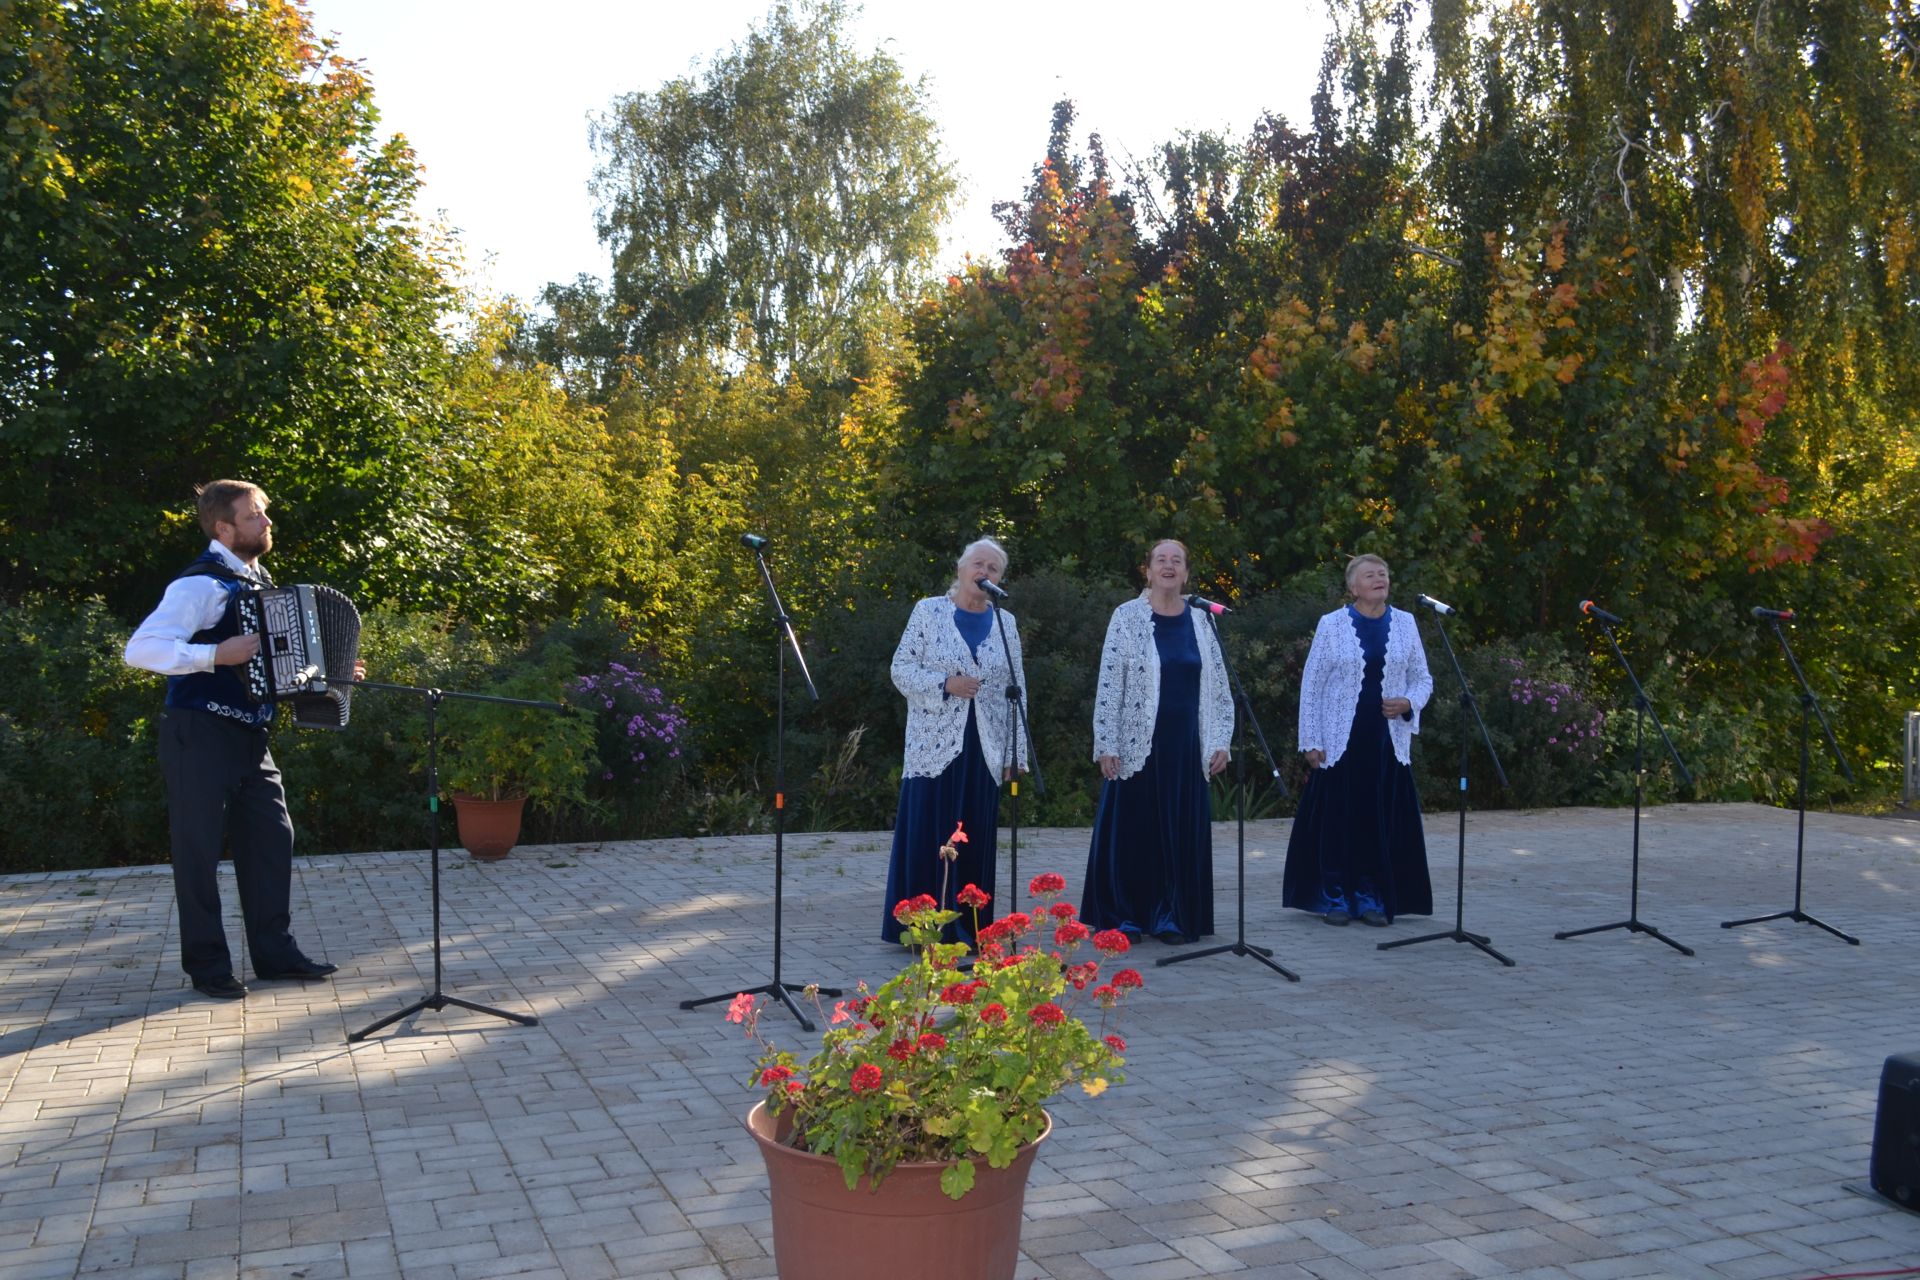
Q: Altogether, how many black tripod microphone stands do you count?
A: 7